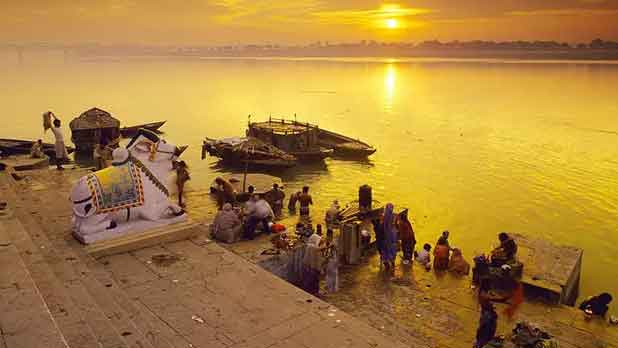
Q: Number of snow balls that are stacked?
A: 0